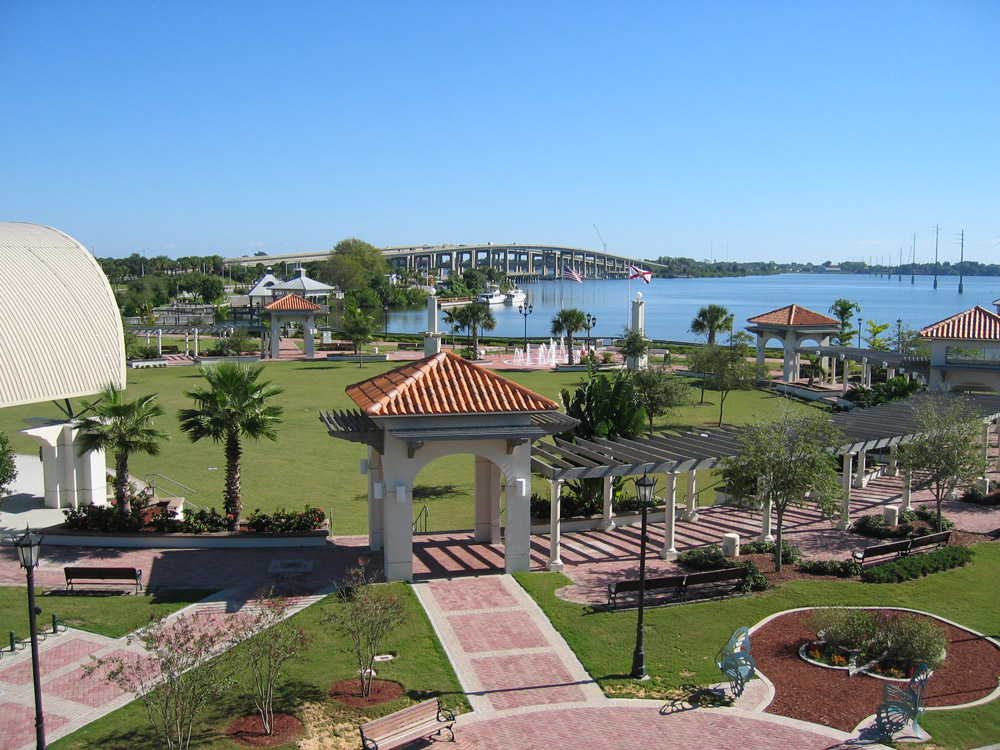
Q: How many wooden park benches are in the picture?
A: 6